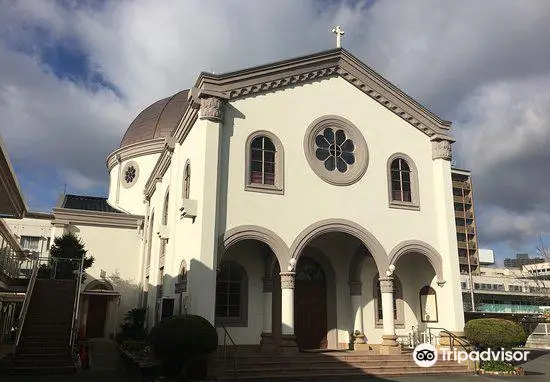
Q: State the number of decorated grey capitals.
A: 6